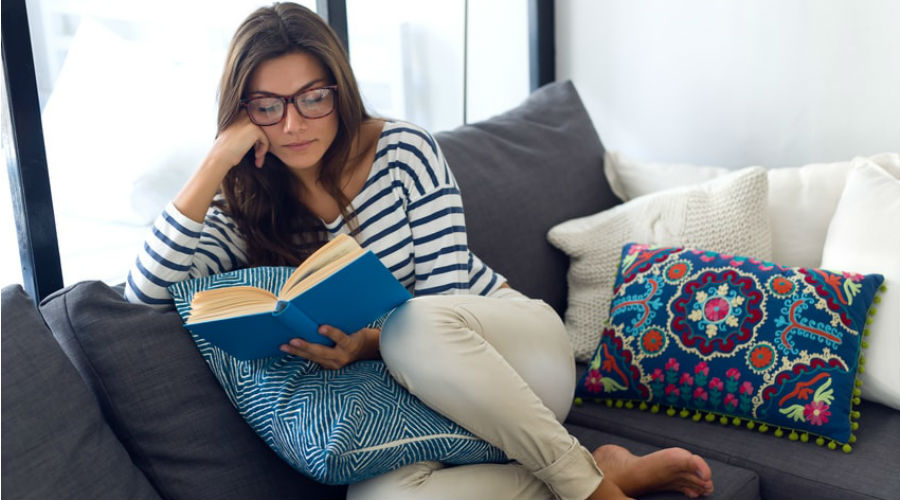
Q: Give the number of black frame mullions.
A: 3